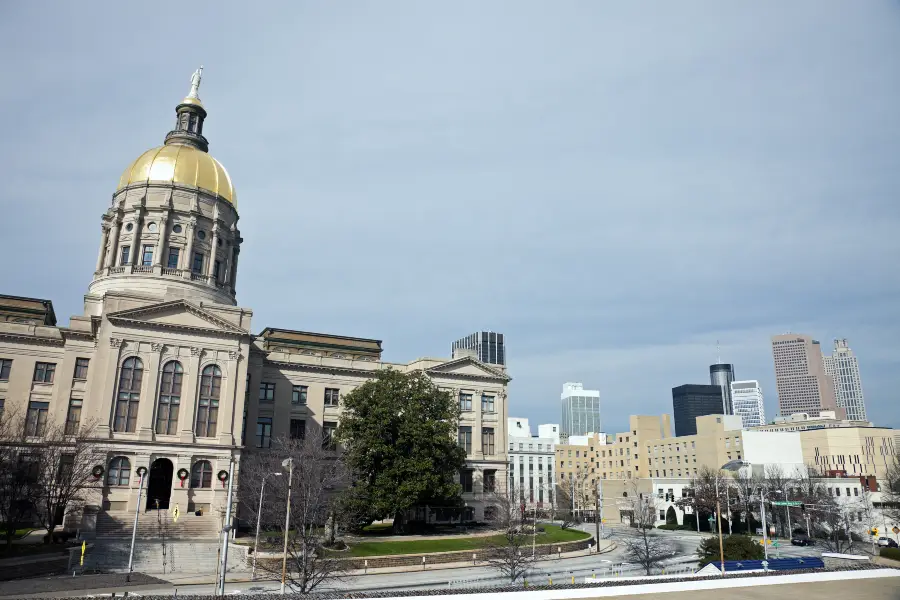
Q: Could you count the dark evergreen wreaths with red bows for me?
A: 4